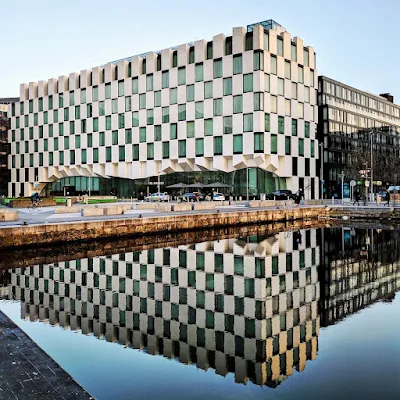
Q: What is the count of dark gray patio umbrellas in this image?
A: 3